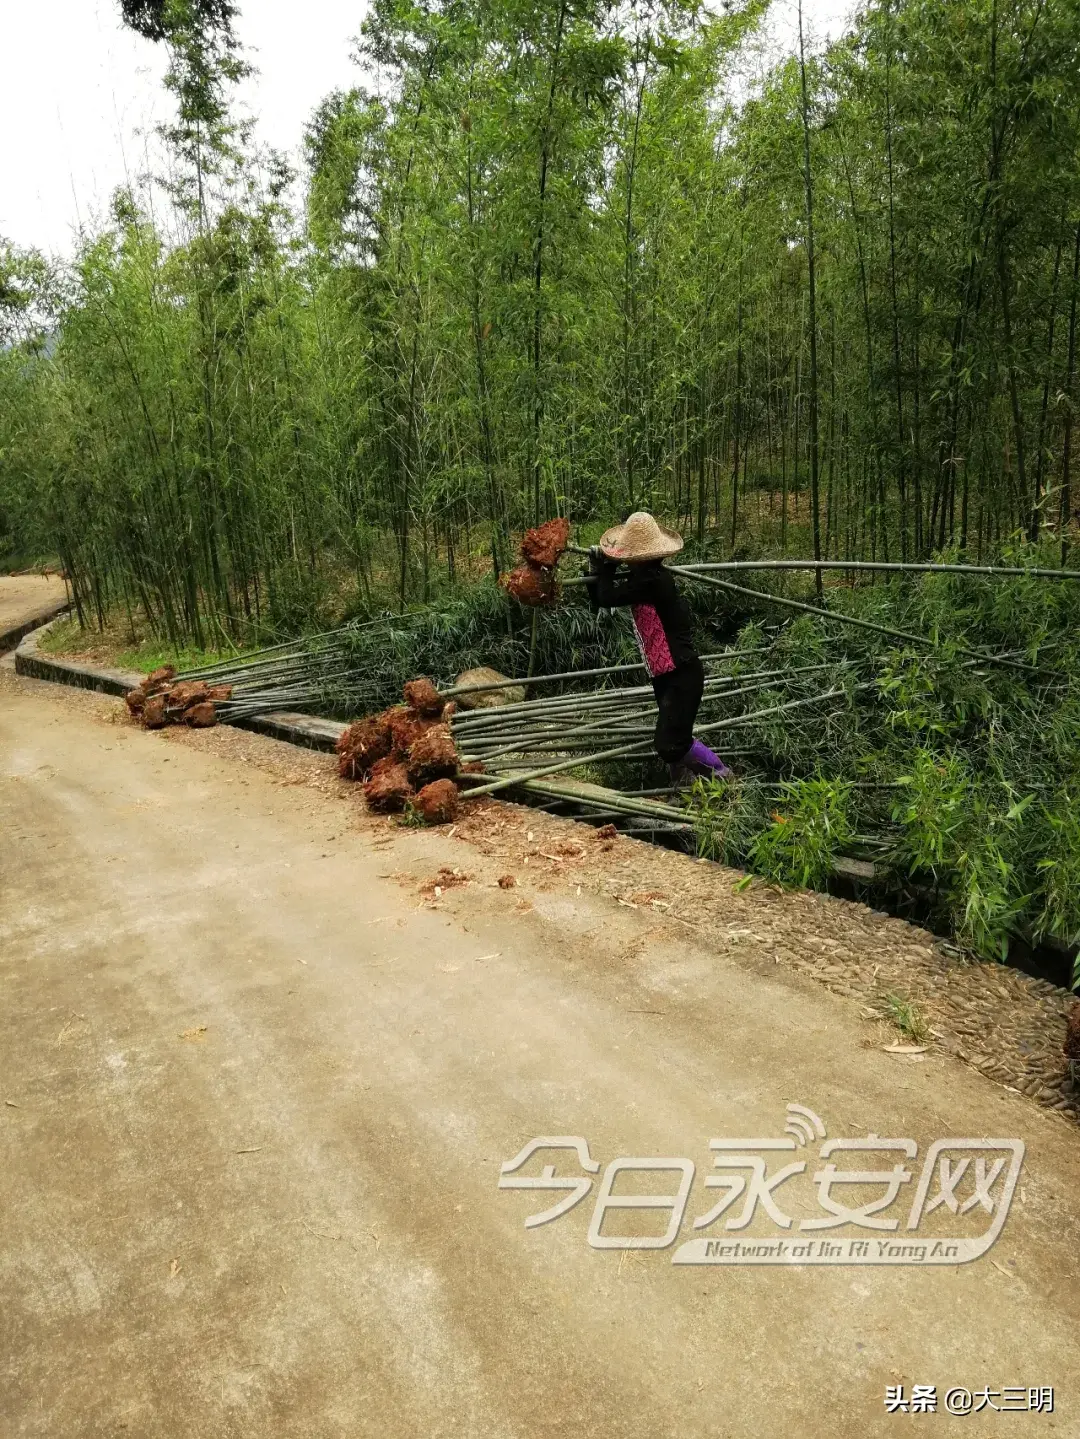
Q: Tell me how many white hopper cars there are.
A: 0